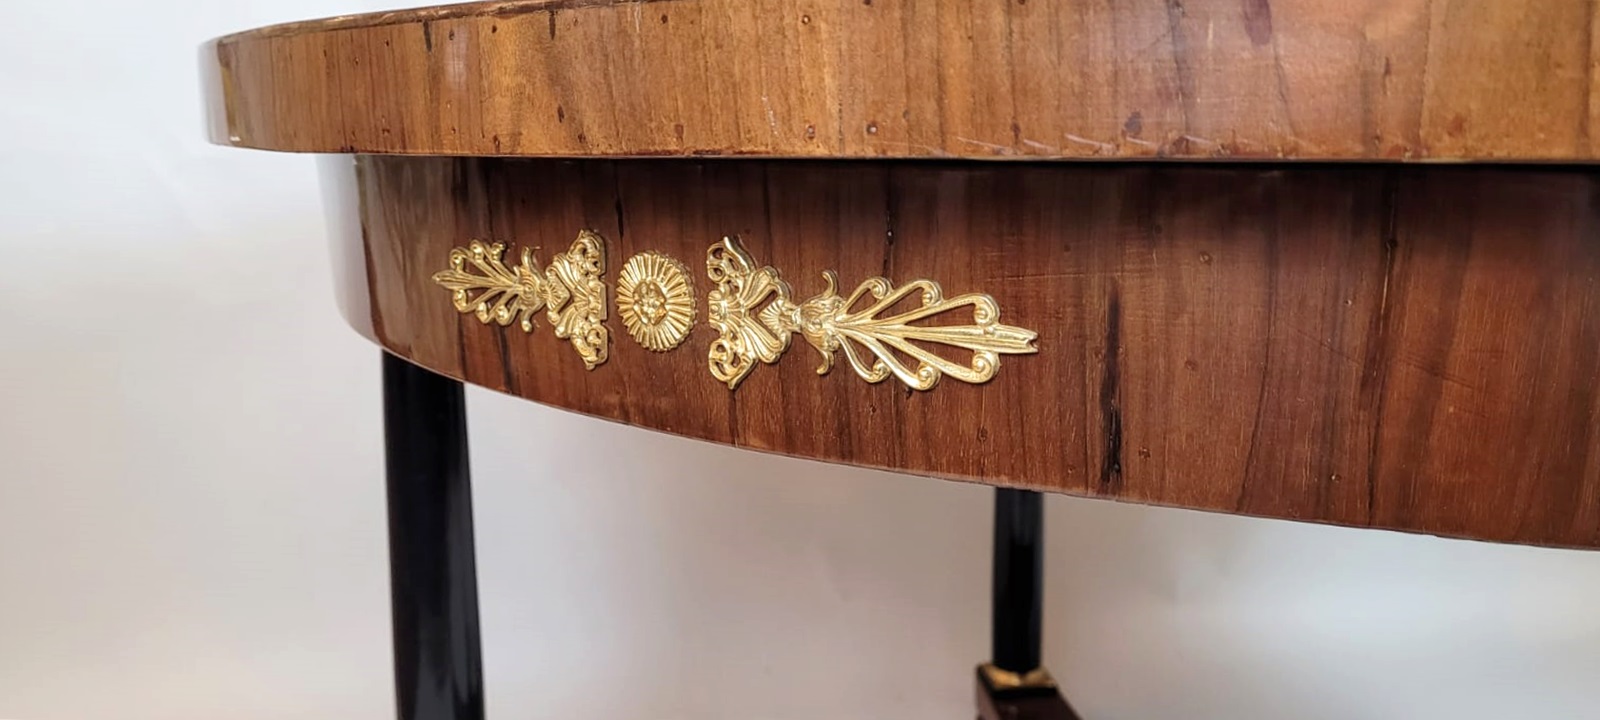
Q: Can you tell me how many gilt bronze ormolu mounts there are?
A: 3